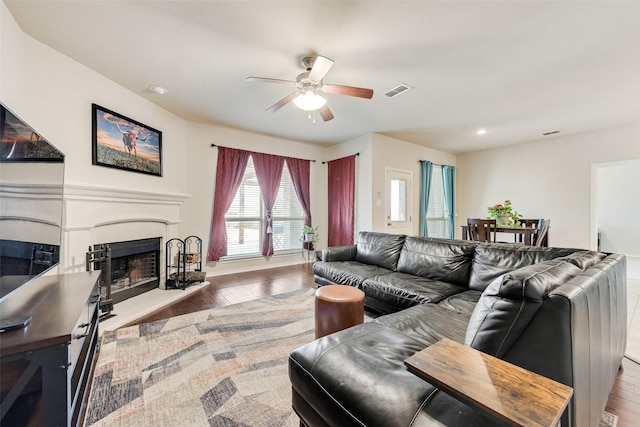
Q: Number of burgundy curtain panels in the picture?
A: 4